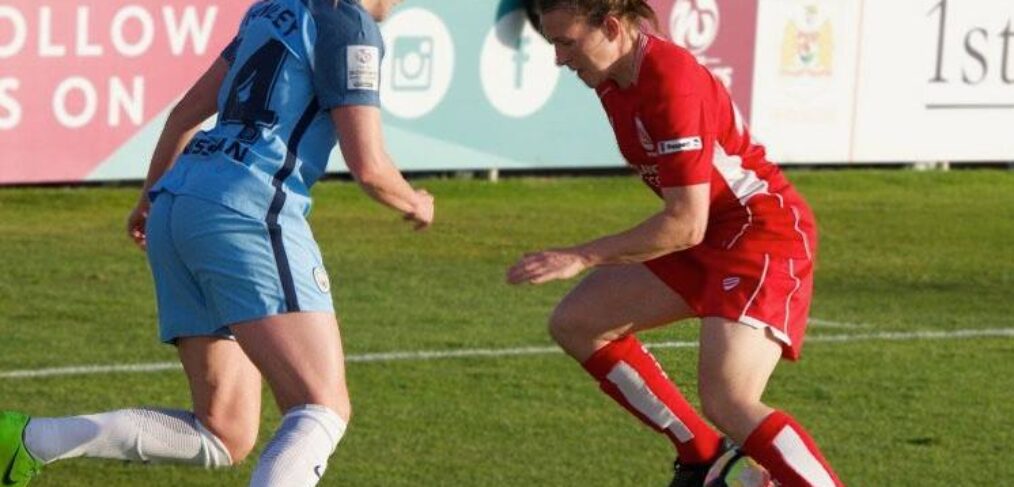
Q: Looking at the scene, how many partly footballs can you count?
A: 1